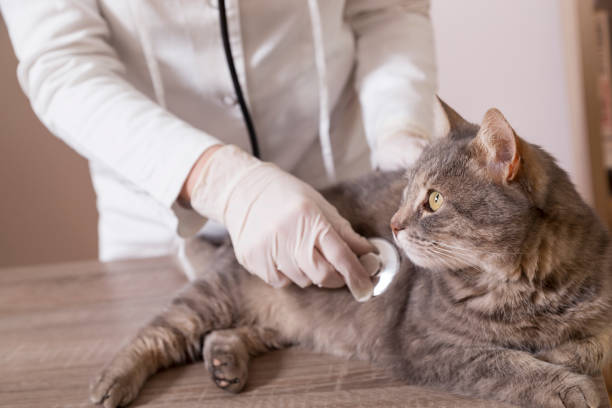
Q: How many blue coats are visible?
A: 0